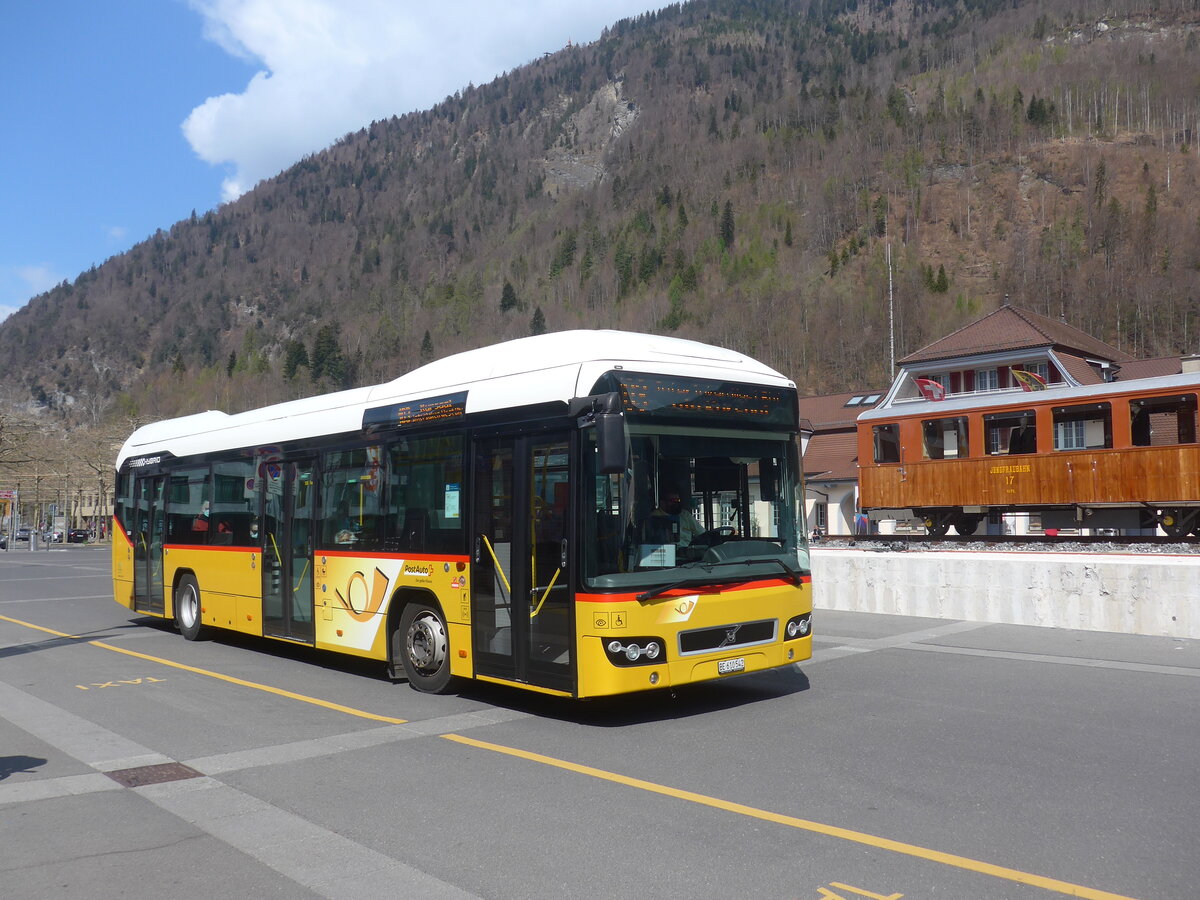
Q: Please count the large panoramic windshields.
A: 1